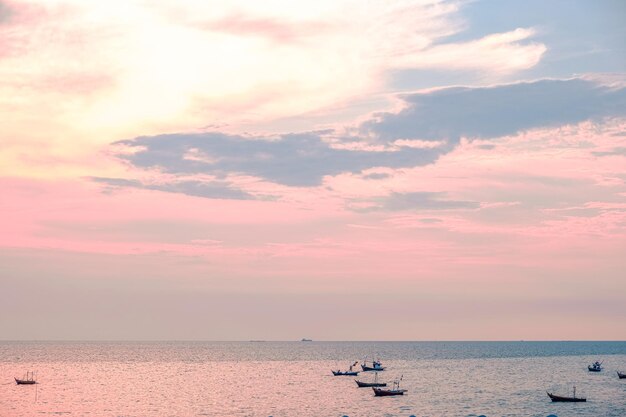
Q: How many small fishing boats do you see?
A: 8